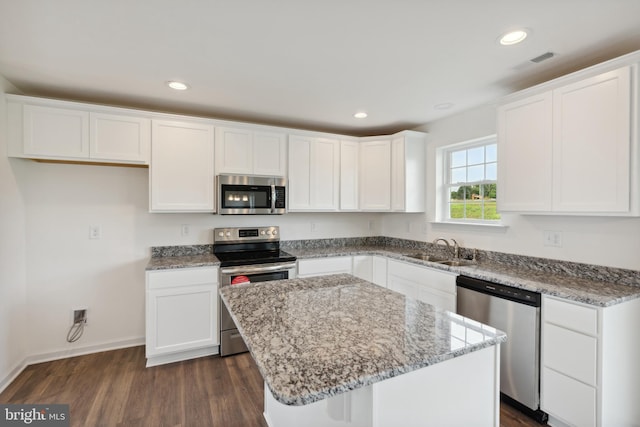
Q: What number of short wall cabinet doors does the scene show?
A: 4